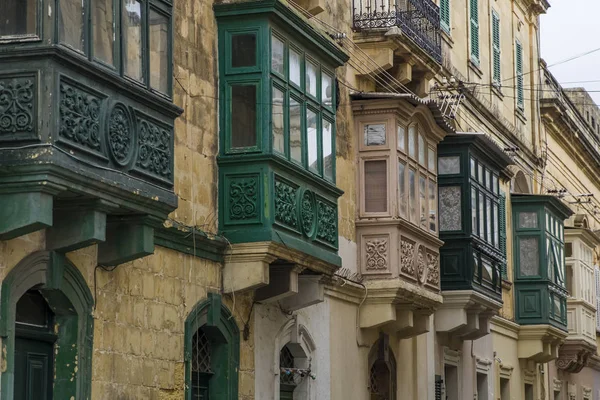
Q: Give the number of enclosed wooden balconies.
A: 6